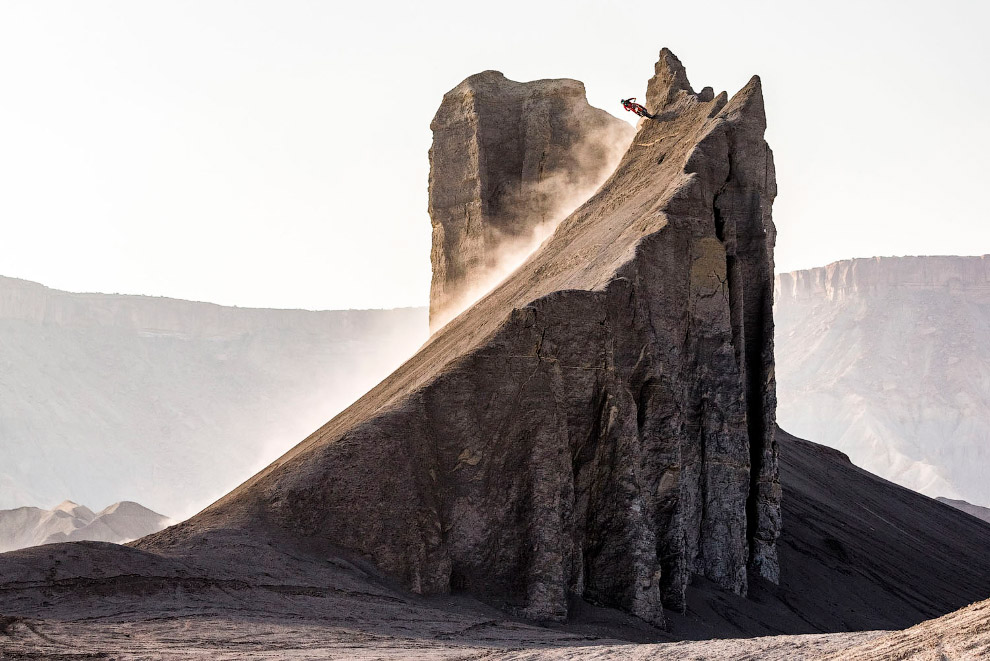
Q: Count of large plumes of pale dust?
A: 1